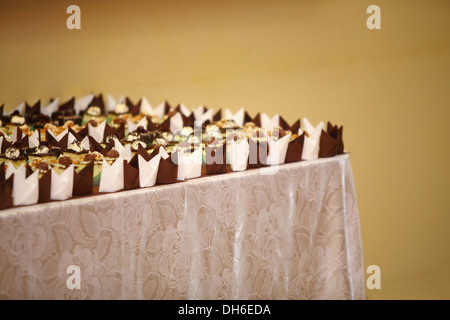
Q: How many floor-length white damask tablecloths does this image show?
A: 1